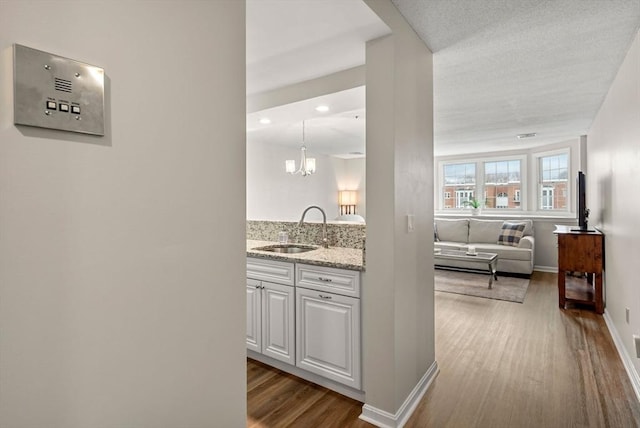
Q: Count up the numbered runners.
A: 0